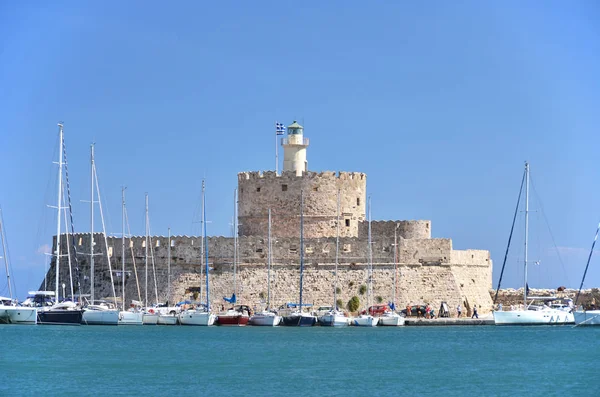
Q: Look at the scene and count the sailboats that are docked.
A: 15